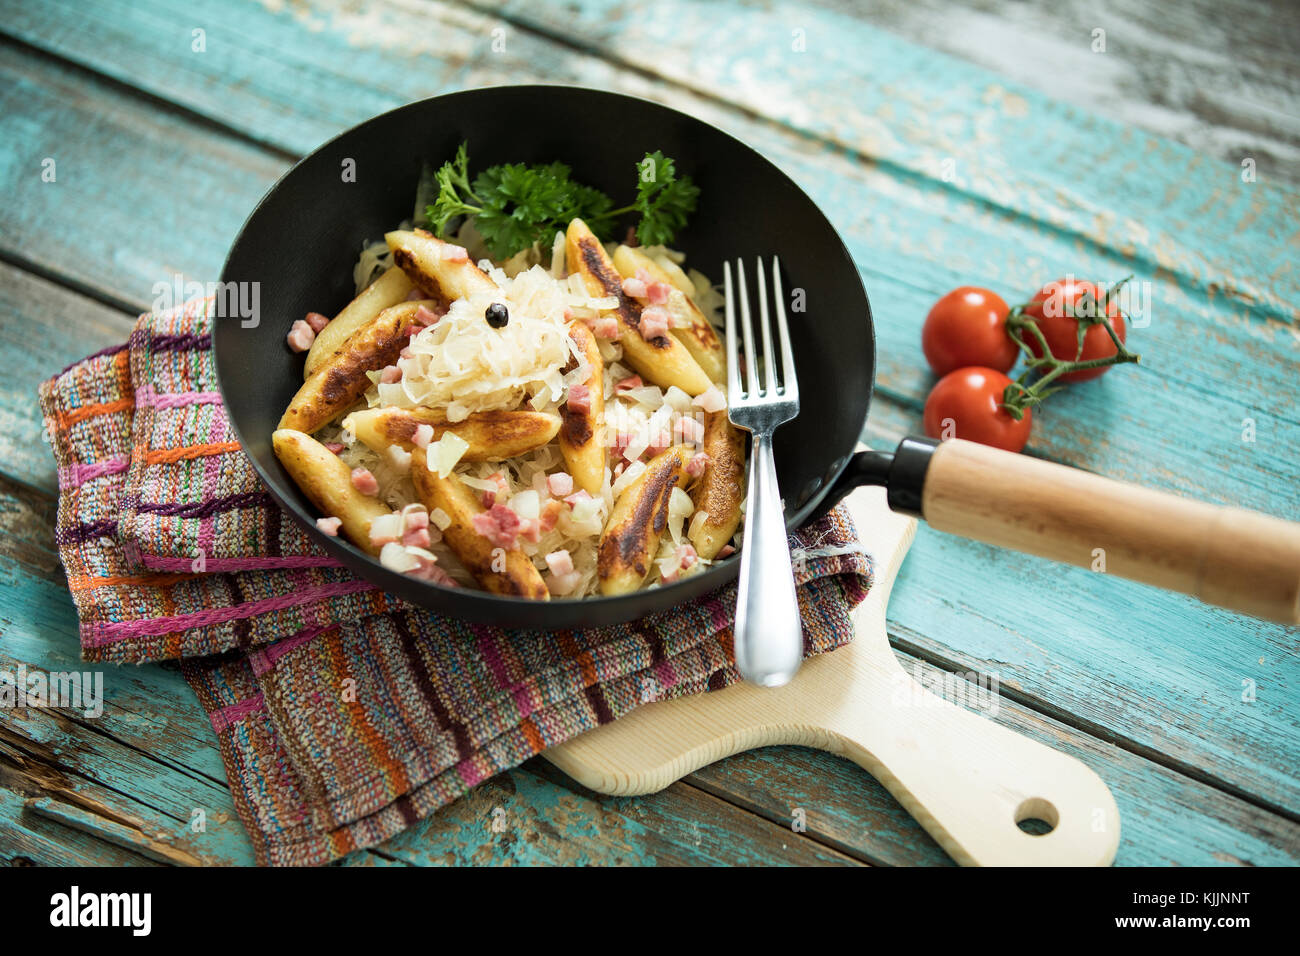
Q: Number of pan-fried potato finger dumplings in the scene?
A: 11